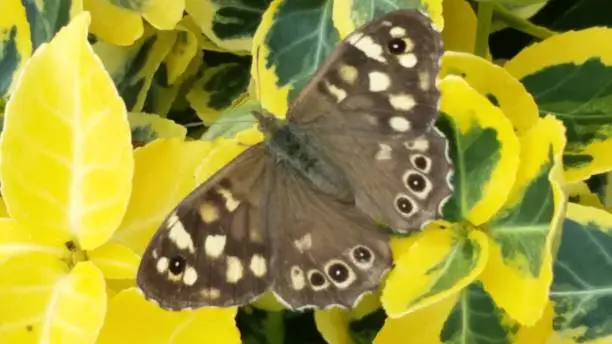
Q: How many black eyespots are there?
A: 8